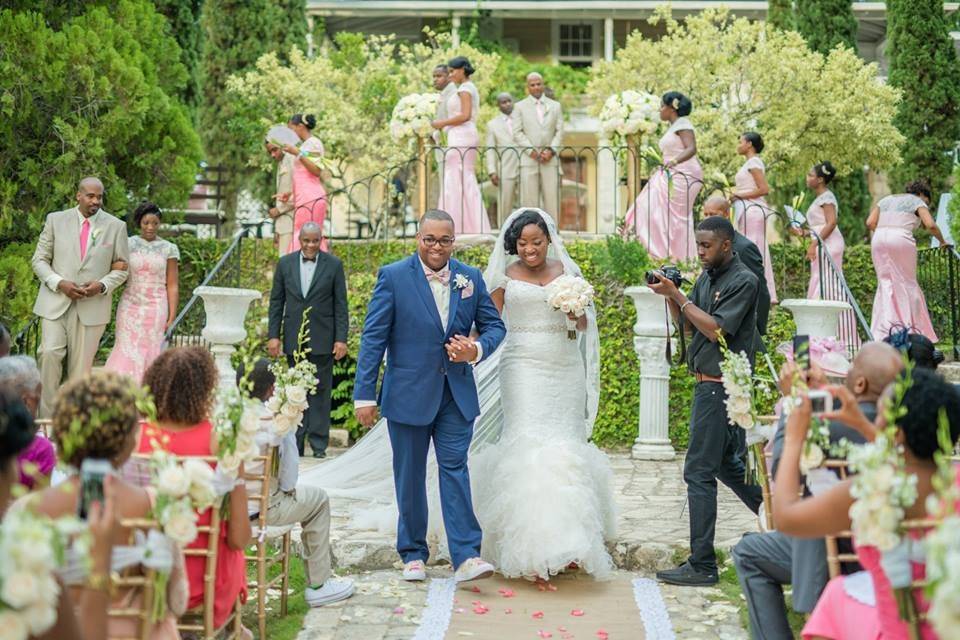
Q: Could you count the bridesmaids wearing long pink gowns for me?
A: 7